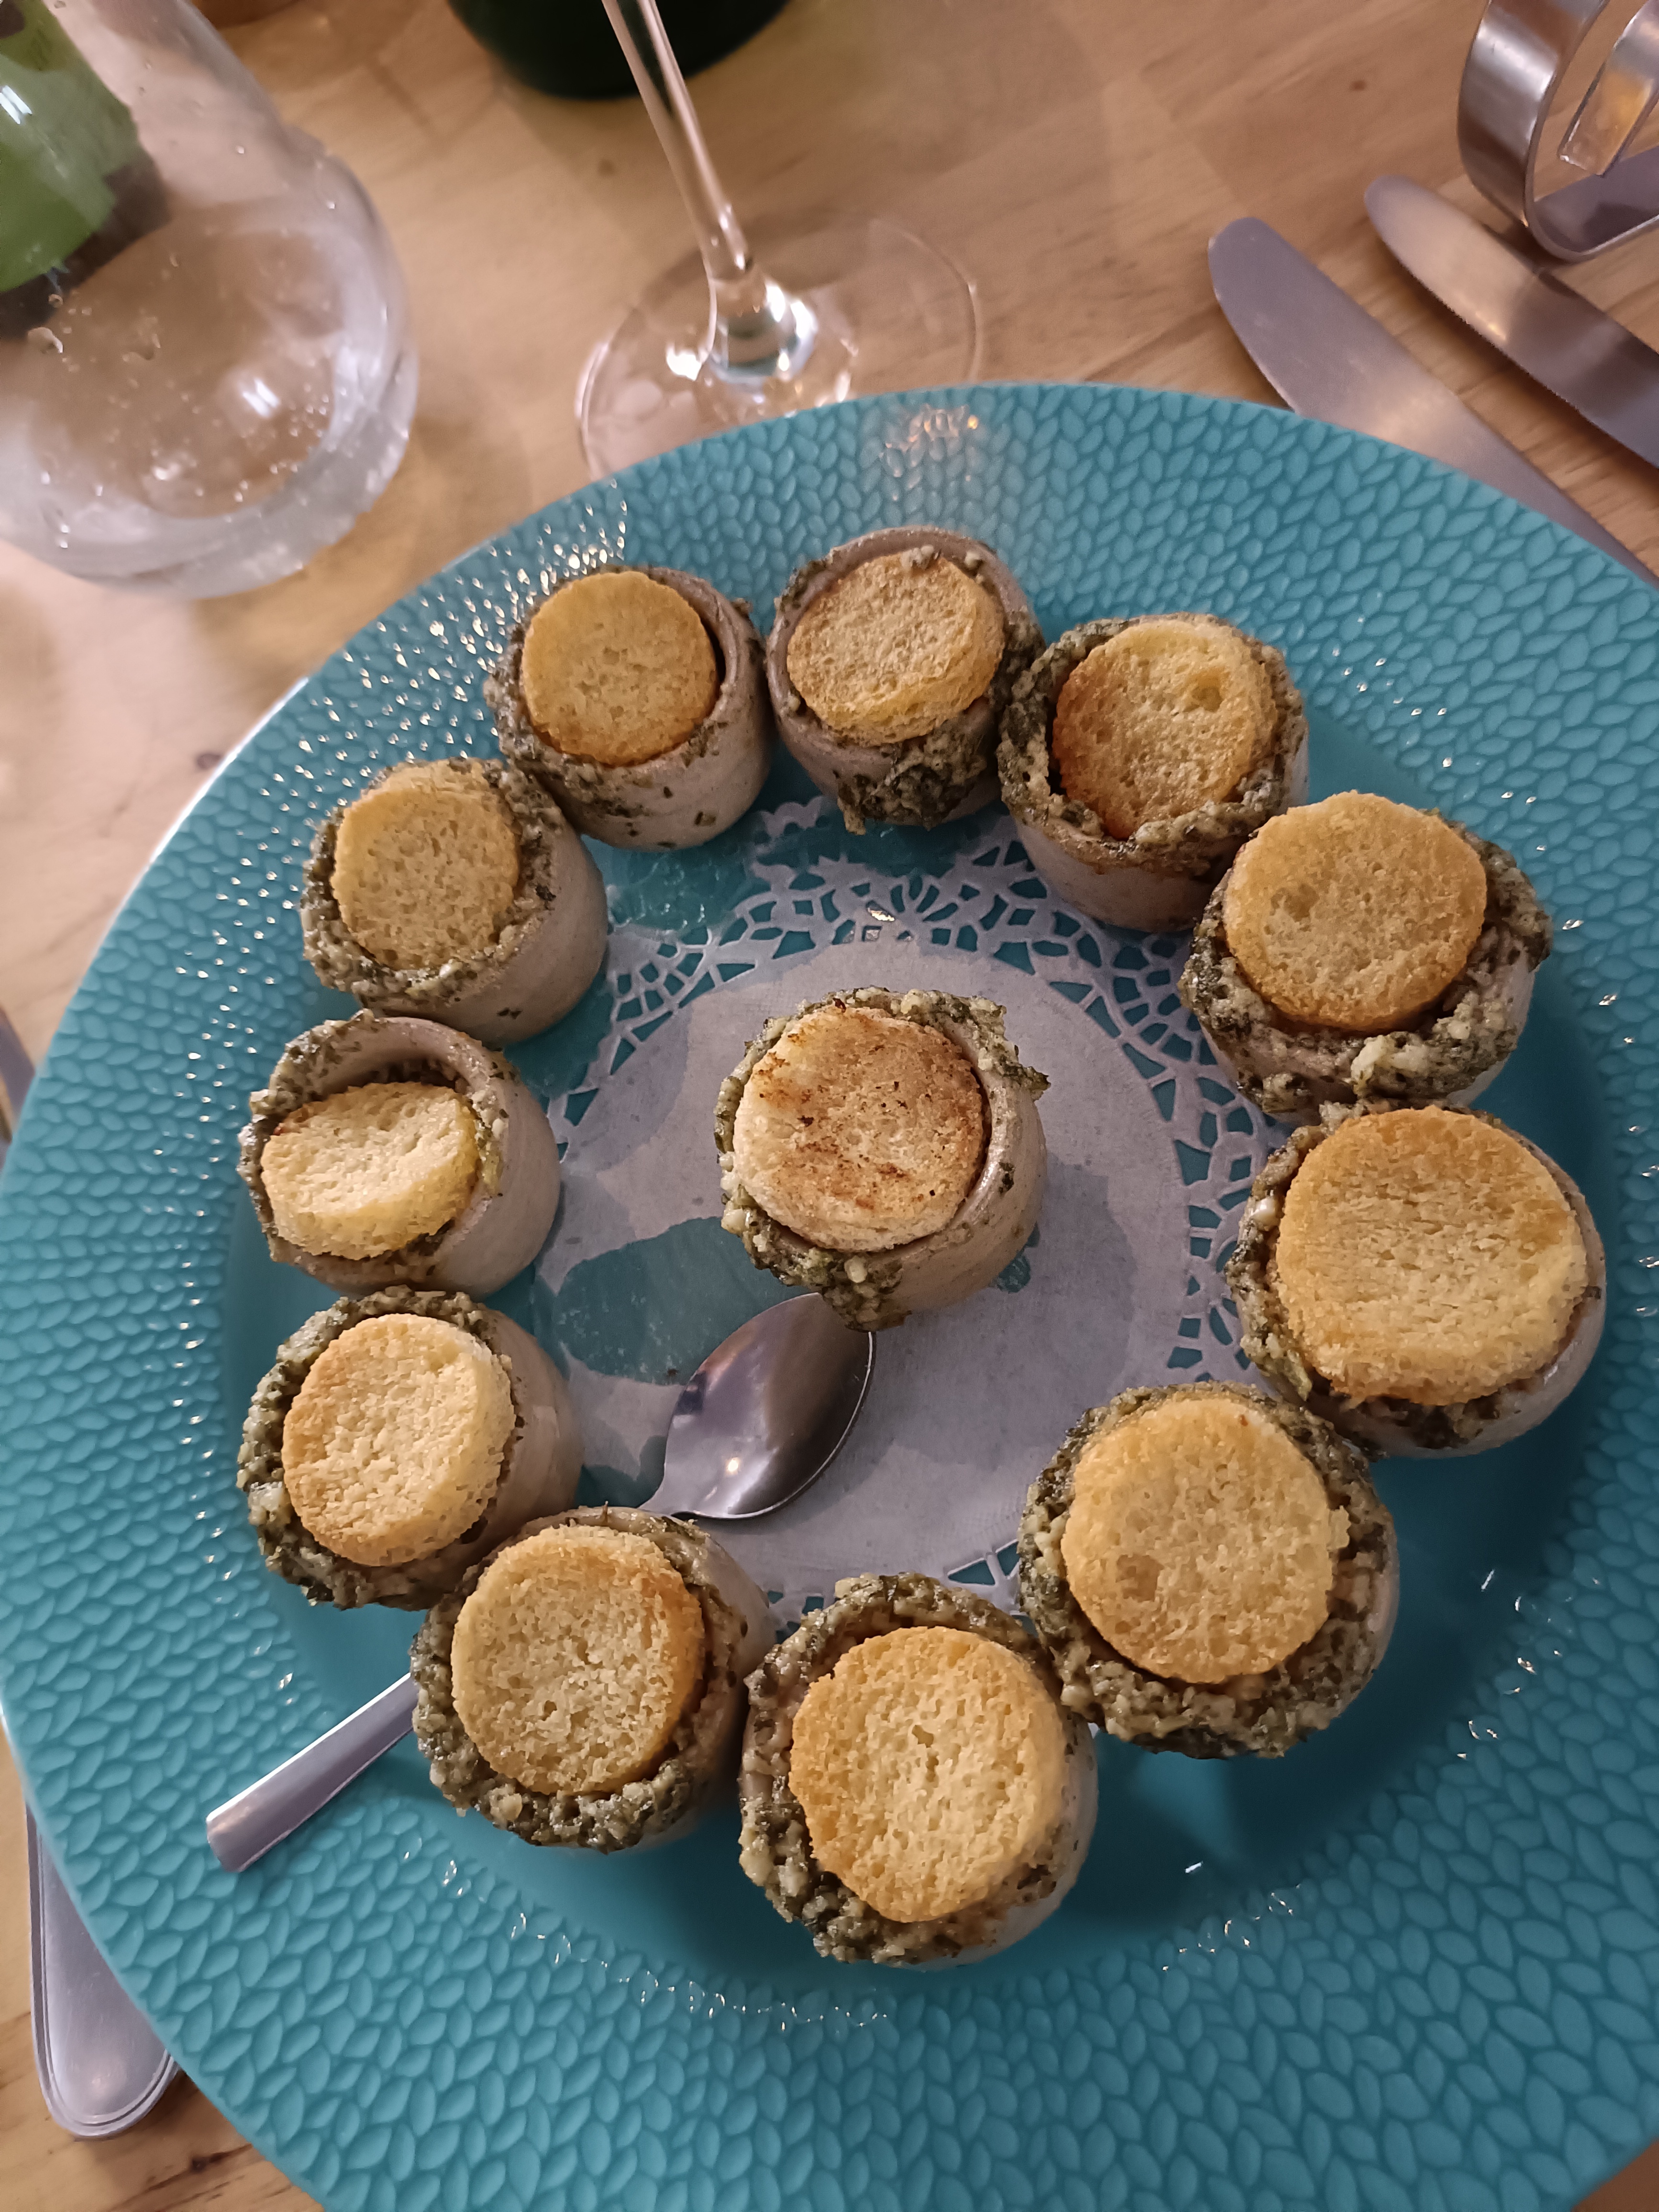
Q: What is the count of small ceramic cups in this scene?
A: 12